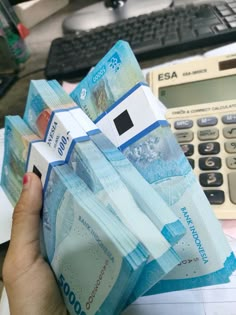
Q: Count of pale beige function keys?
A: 6